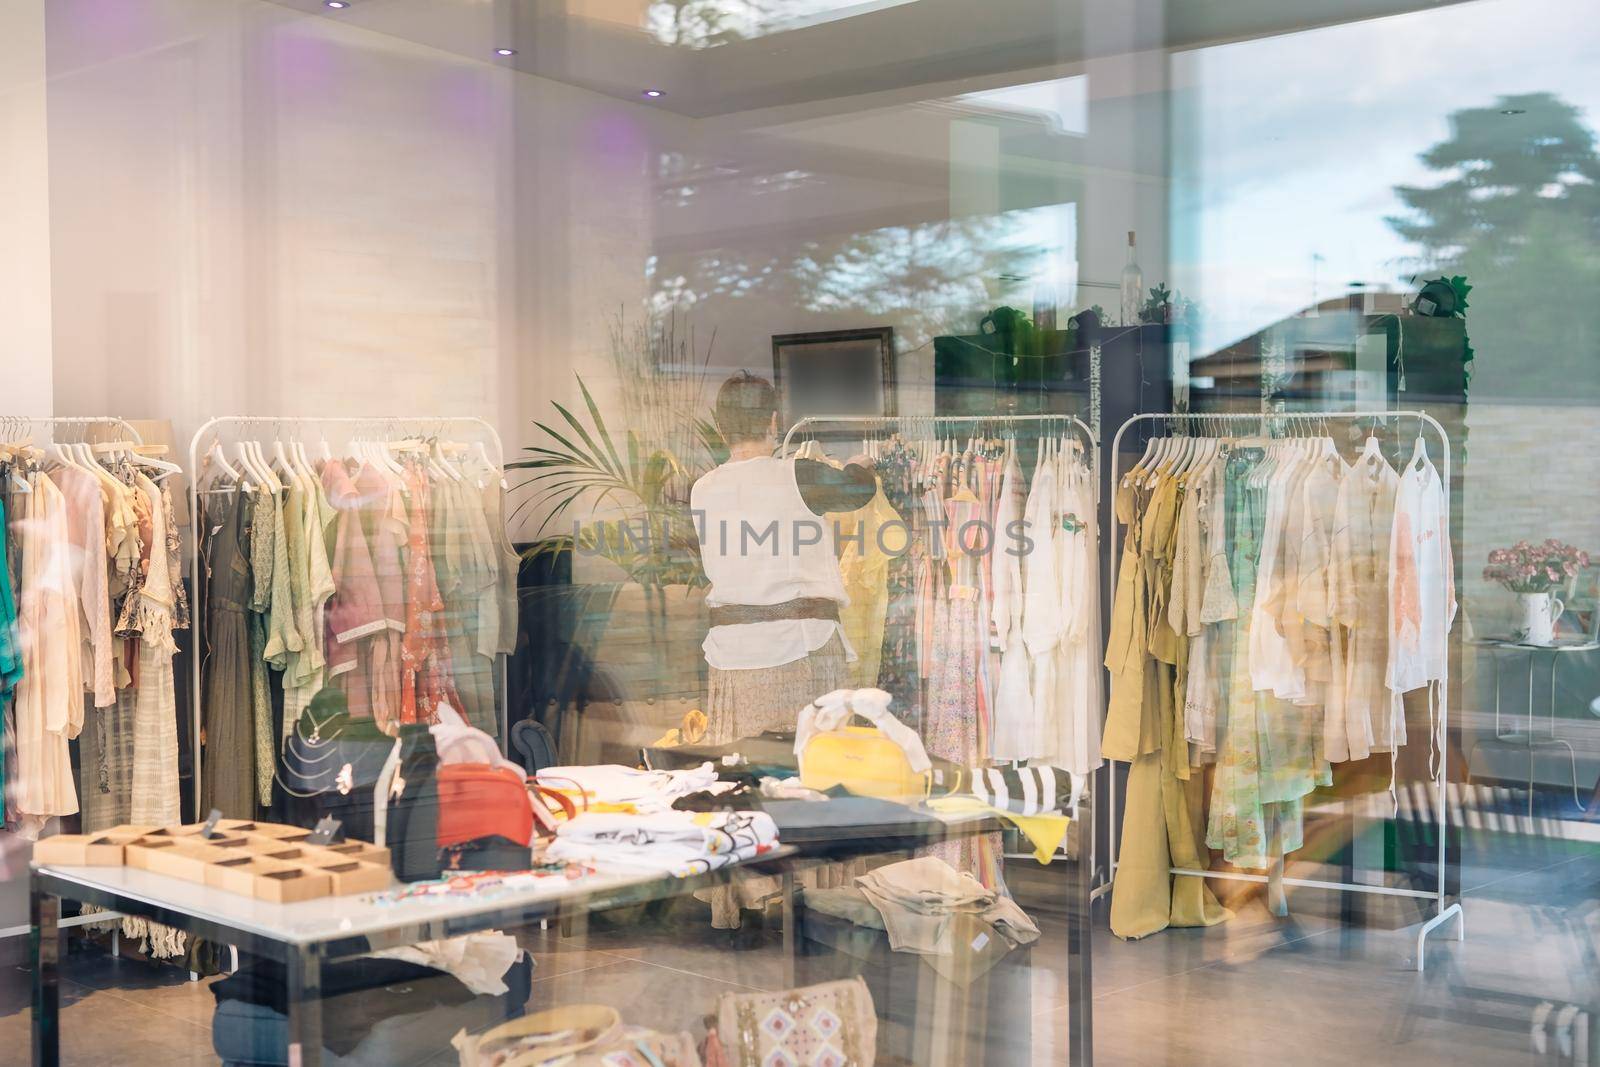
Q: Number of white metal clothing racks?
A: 4